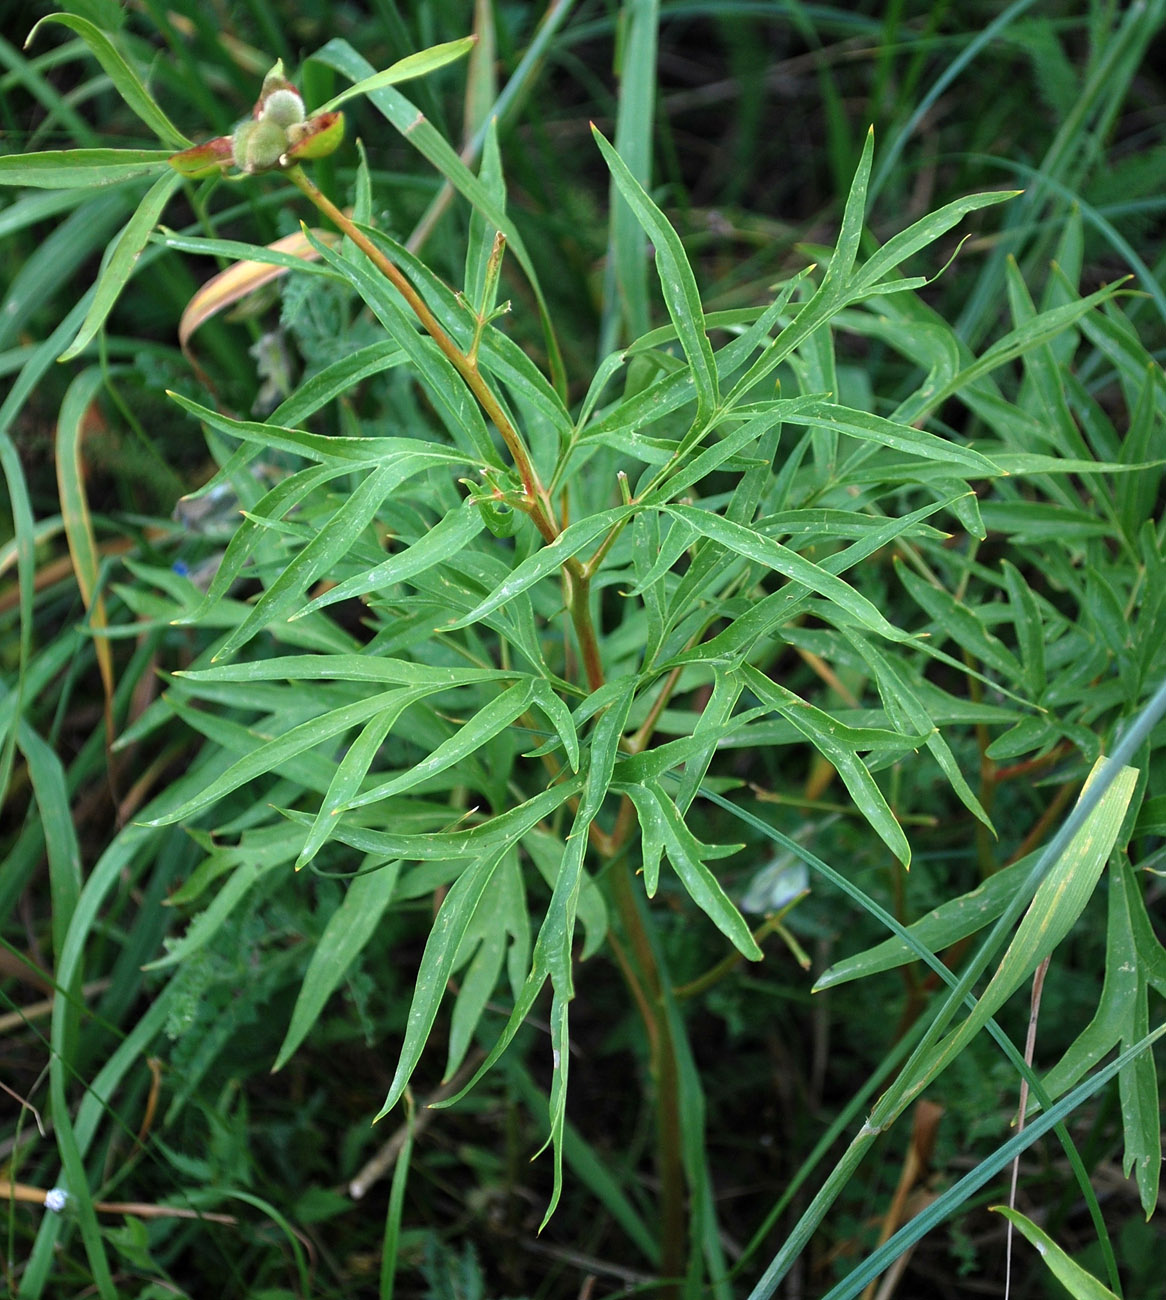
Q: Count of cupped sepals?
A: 3